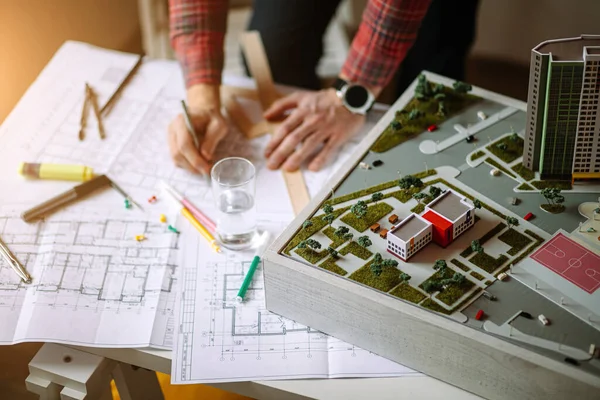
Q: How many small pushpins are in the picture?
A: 5